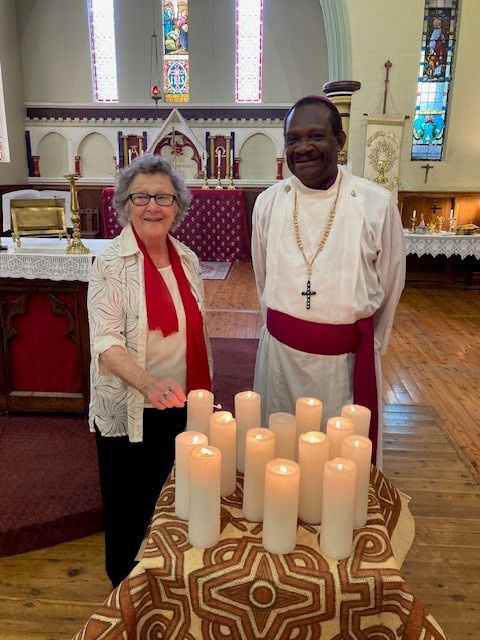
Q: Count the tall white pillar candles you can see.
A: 14